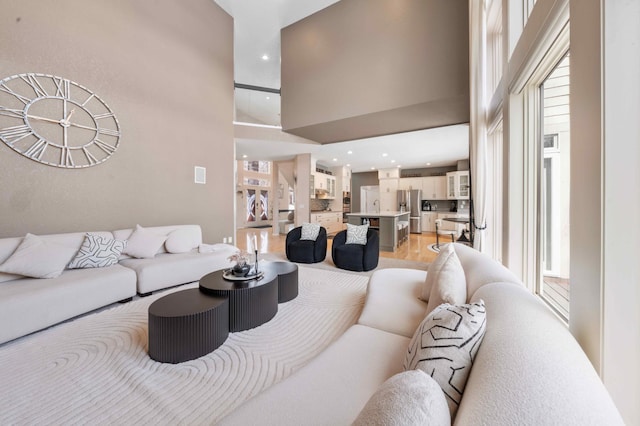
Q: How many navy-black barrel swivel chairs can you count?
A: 2